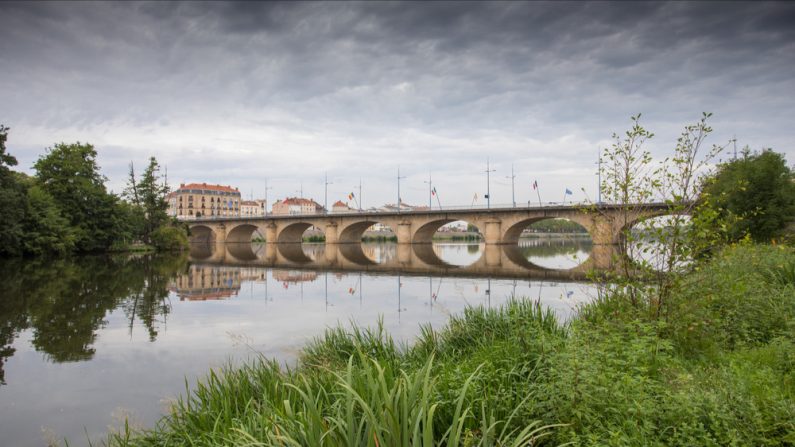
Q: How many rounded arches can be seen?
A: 7